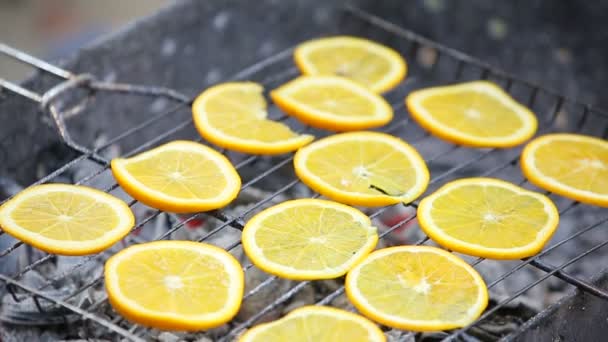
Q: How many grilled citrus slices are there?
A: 13